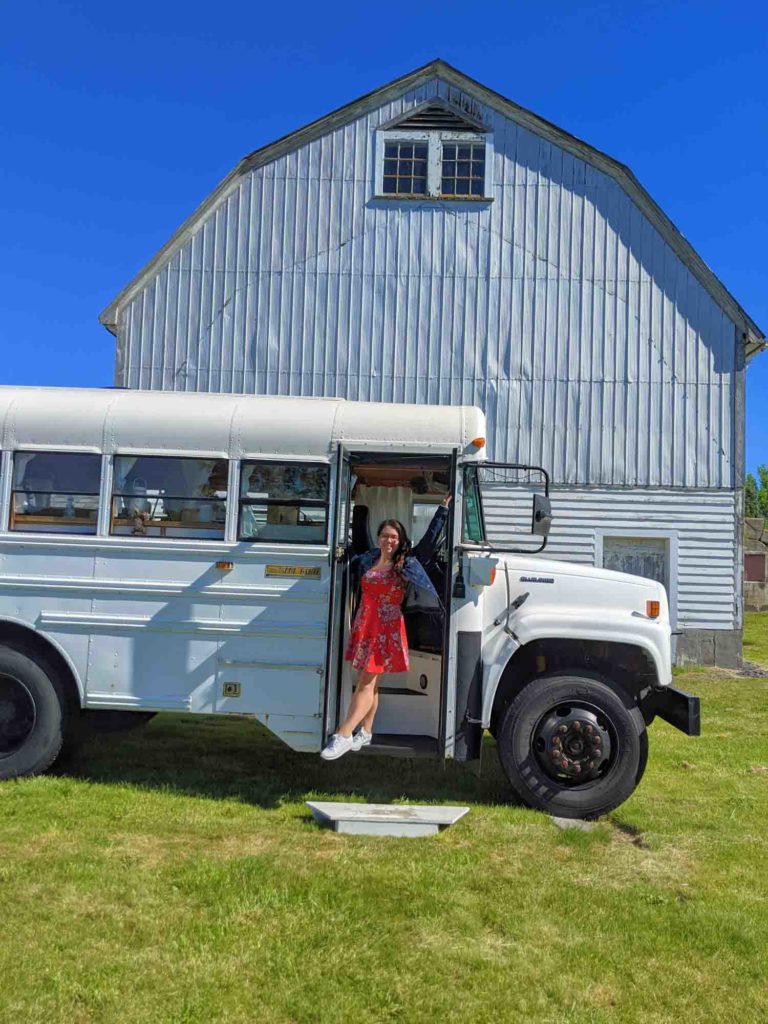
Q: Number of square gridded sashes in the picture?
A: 2